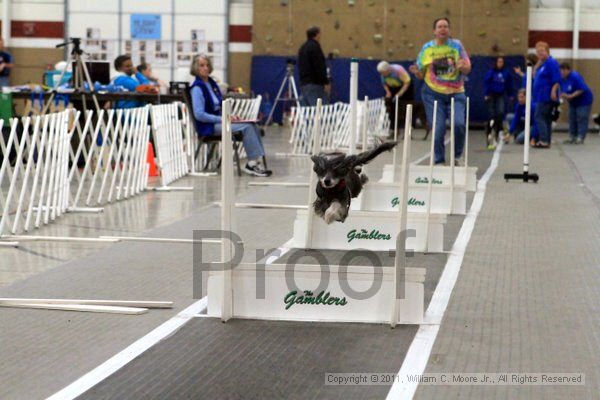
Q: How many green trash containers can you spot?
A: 1